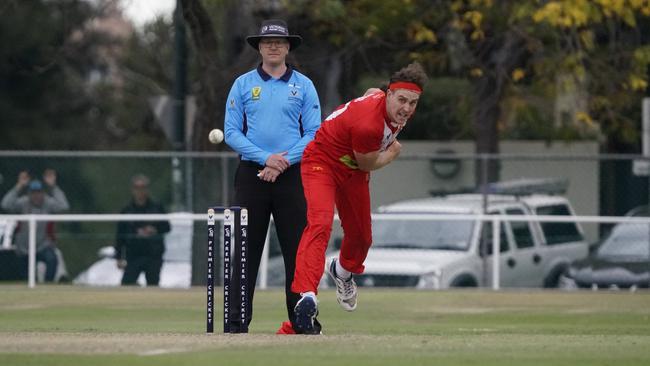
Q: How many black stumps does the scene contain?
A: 3